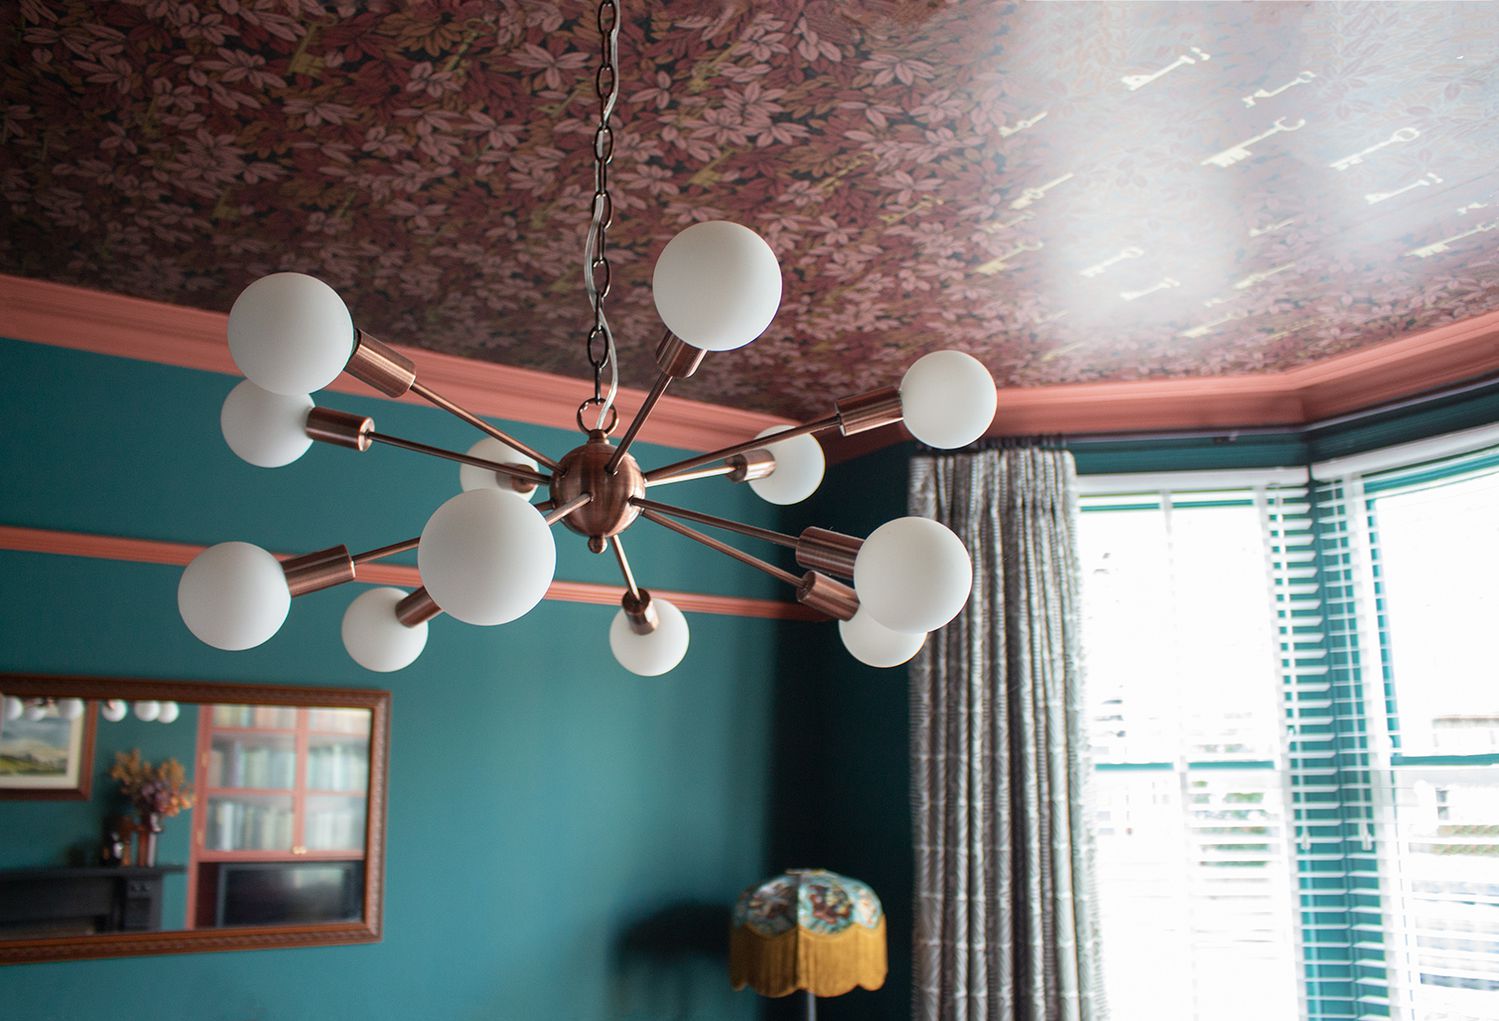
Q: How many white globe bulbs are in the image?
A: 12